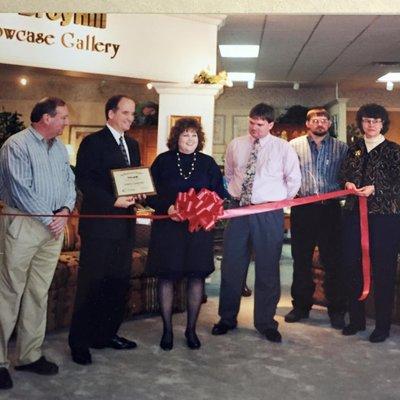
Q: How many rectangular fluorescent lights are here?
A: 3